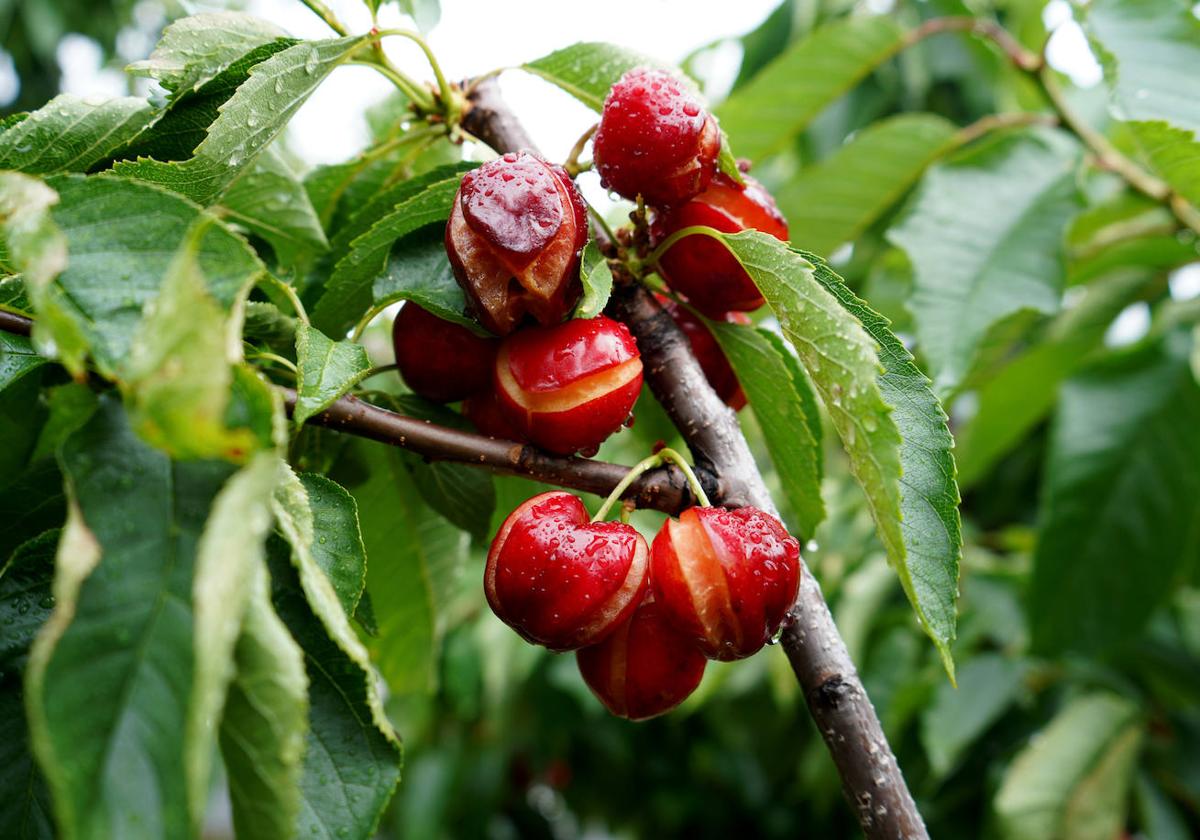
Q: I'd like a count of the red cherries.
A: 10